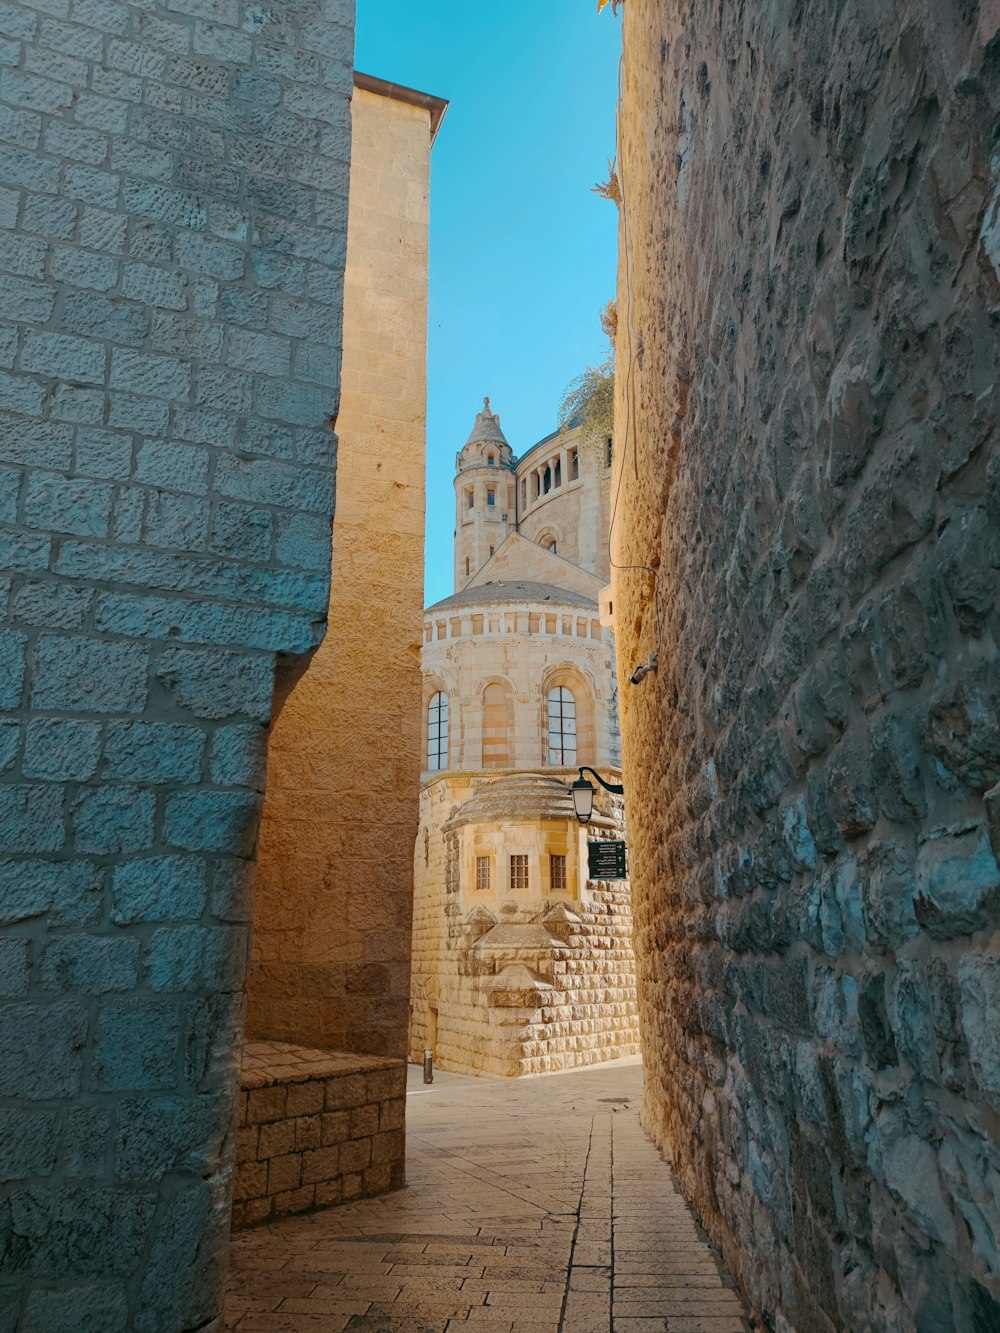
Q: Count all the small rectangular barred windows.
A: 3